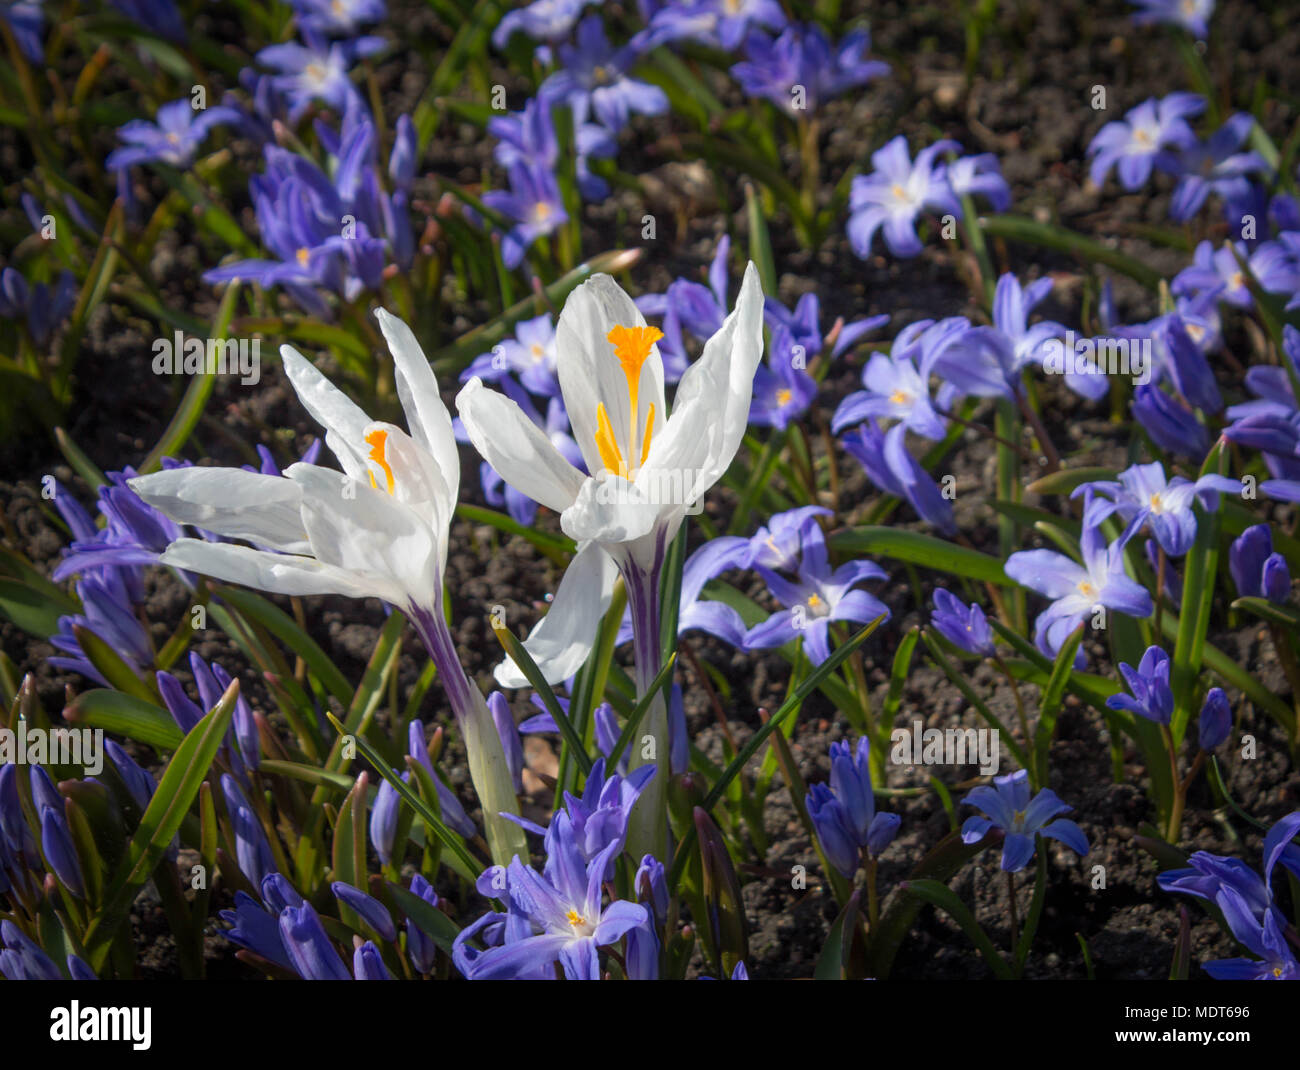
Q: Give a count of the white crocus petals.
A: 11